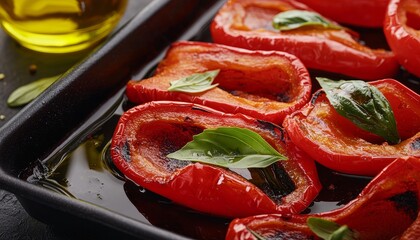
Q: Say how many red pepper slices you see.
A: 7